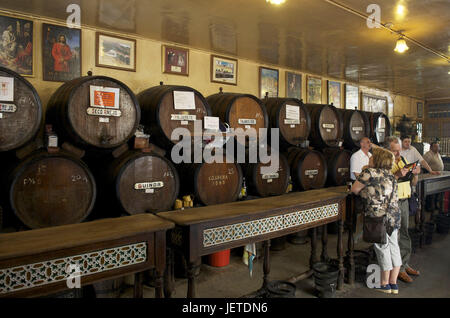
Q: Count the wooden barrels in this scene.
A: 14